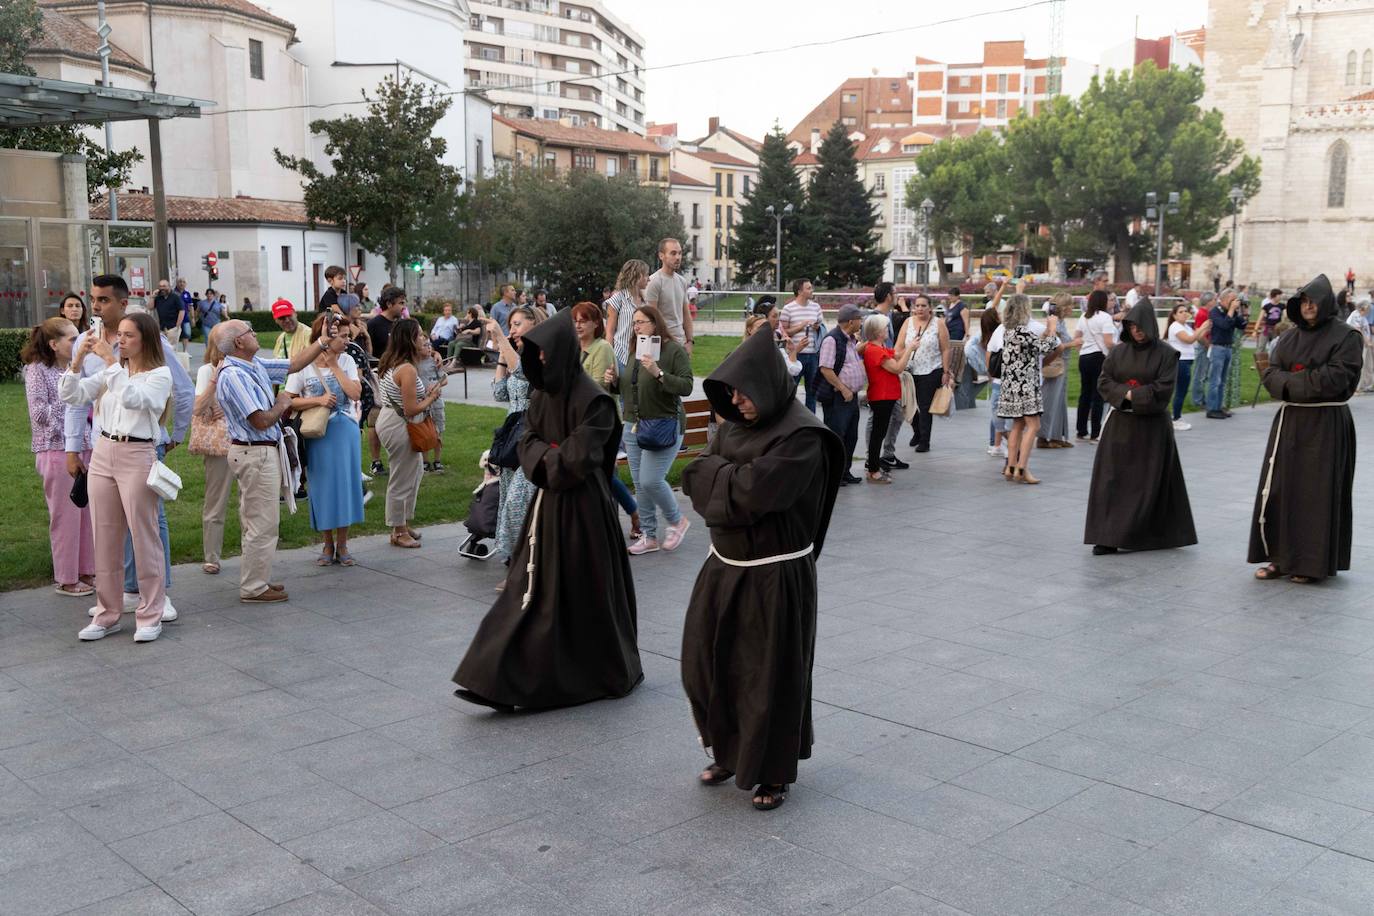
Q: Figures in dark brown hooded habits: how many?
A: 4